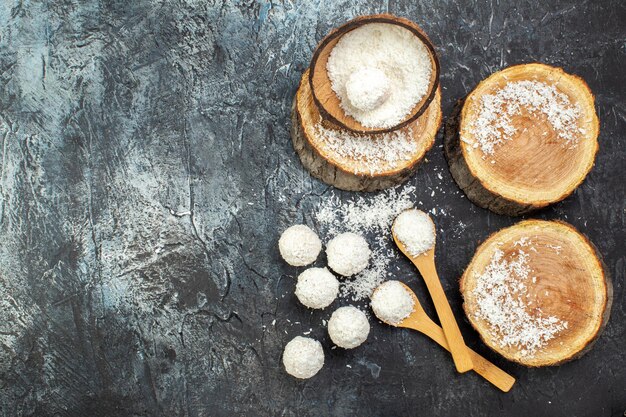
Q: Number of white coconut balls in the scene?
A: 6